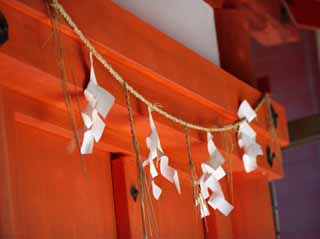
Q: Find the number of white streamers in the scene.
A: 4